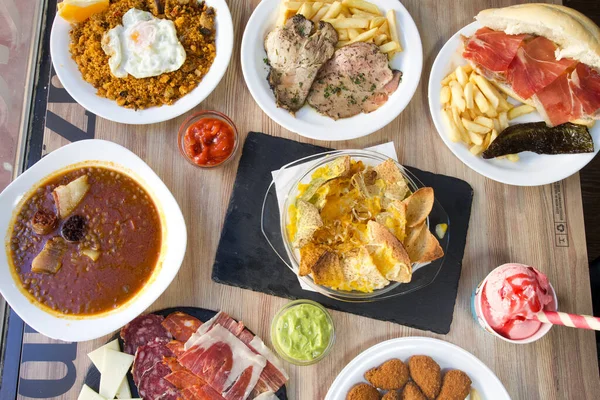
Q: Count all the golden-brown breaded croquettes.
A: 6